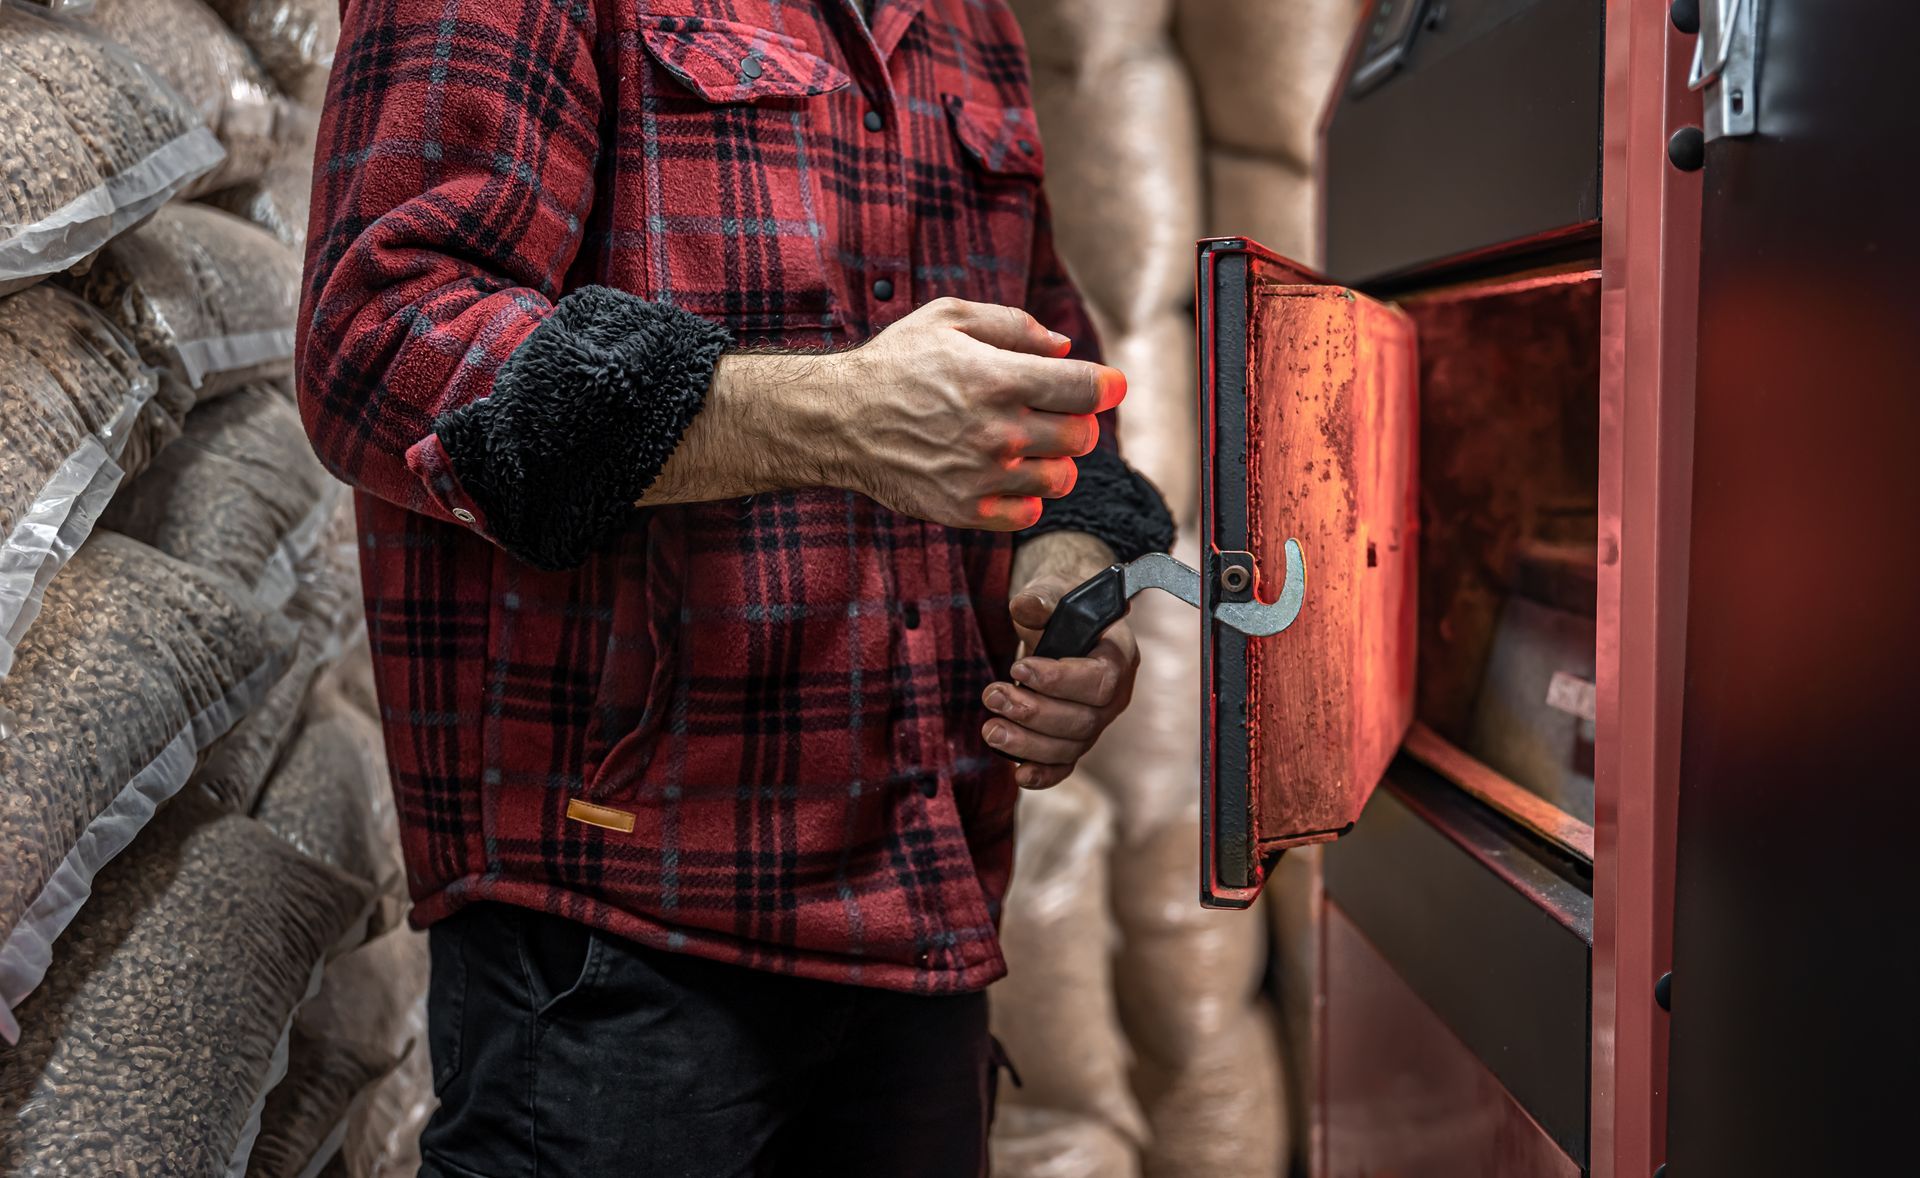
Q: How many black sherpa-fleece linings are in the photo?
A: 2